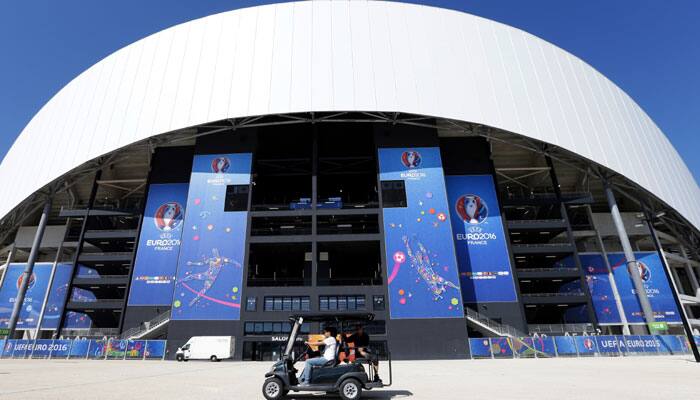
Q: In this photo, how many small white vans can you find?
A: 1